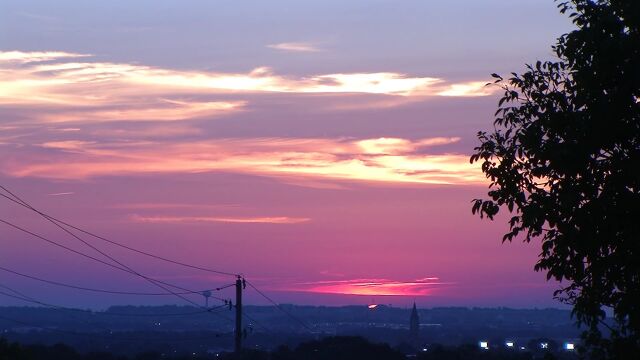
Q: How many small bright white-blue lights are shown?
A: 4